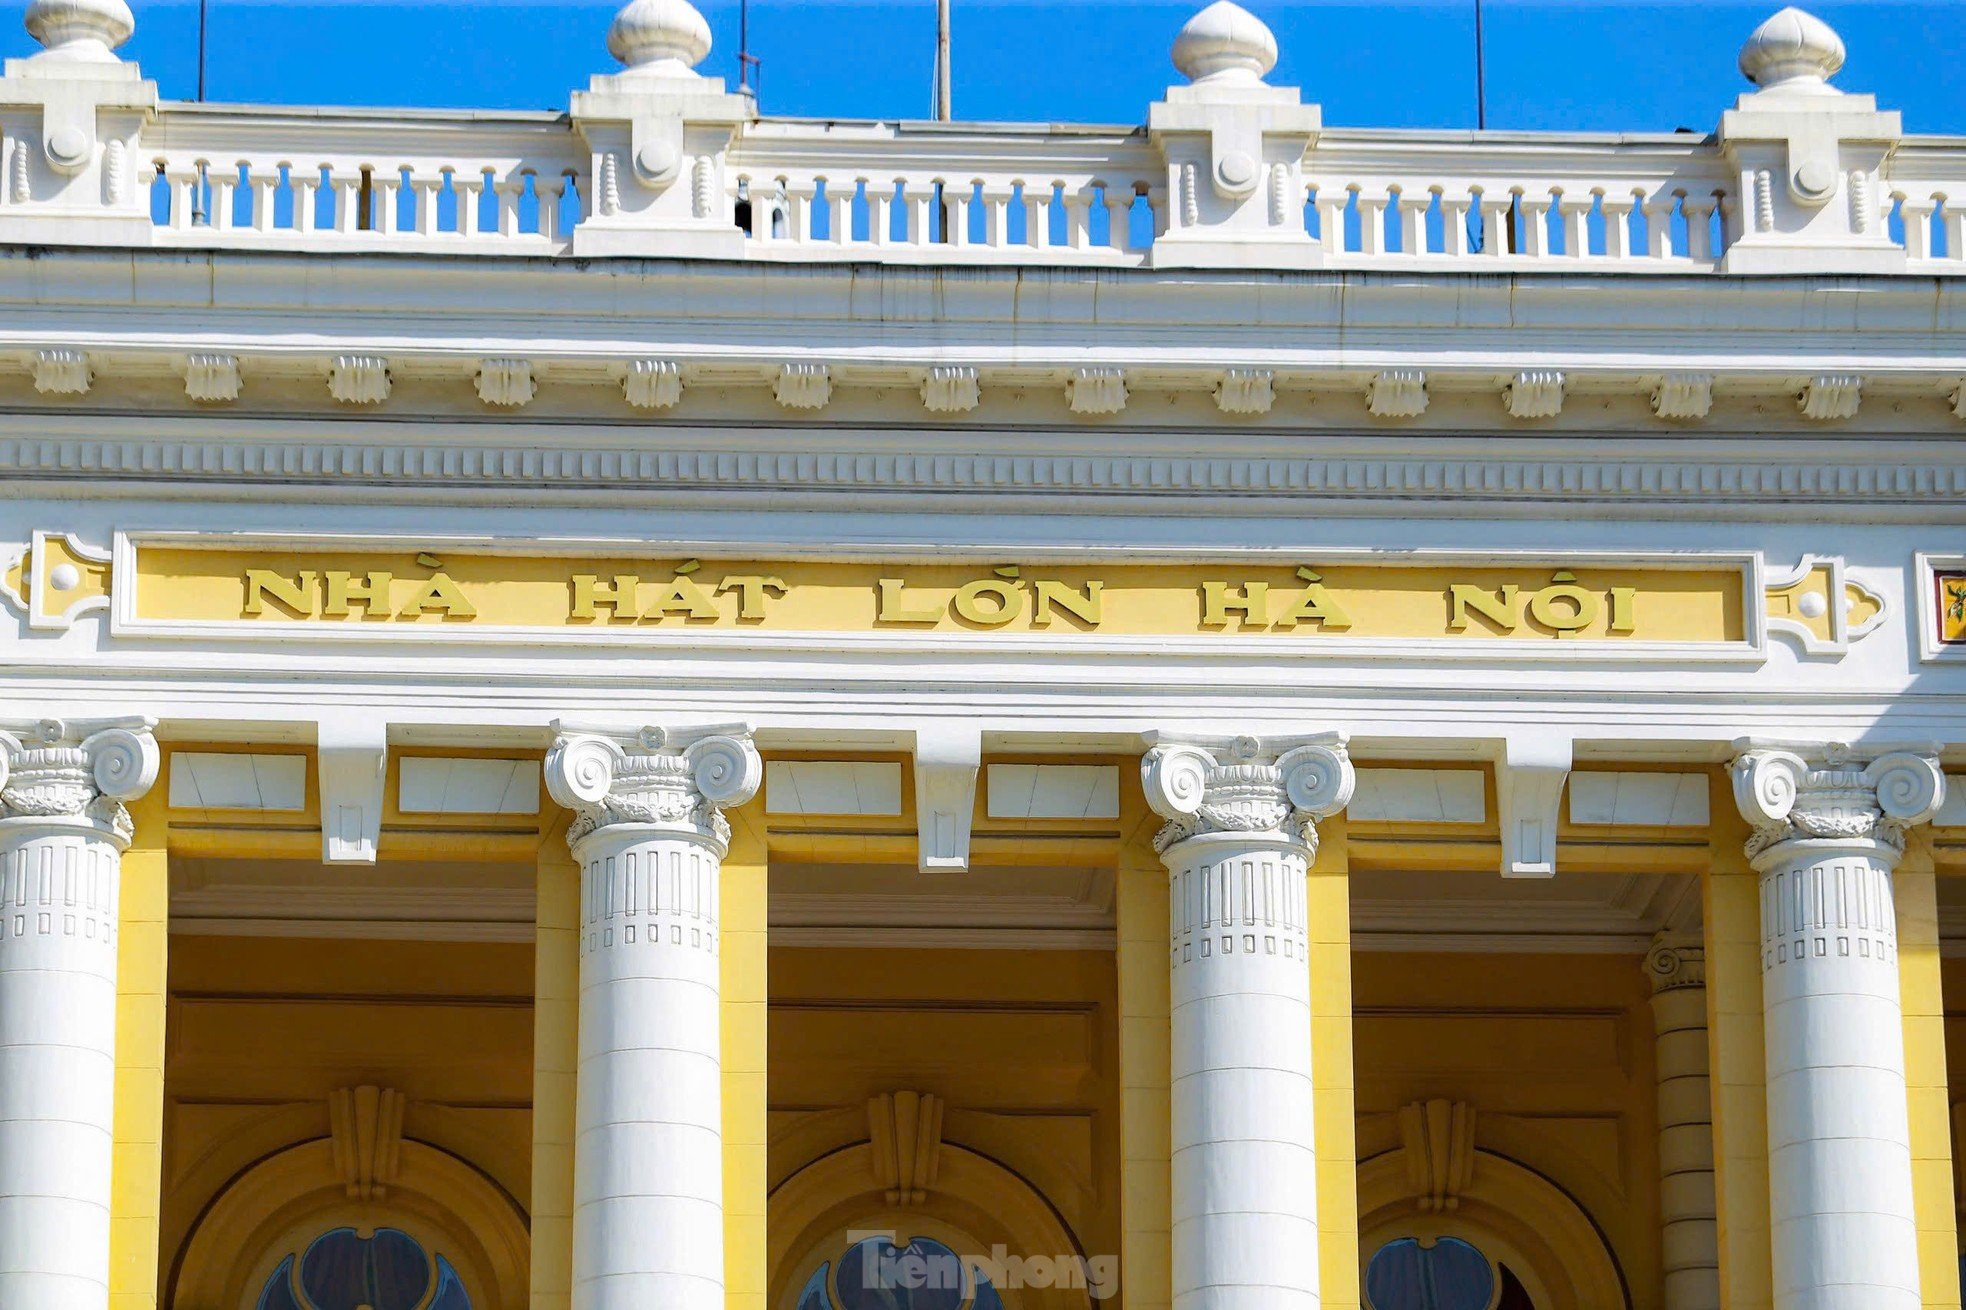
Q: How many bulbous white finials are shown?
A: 4